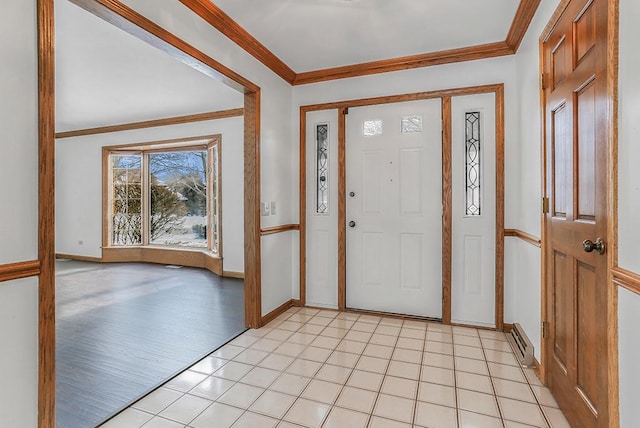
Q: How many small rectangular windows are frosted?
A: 2